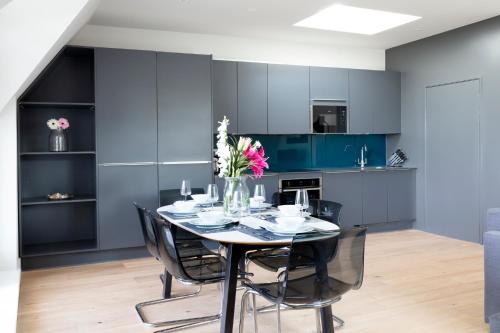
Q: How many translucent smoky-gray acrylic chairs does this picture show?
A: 6